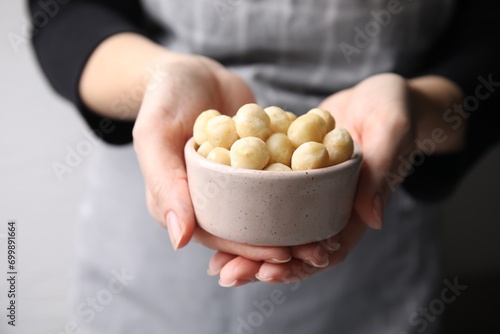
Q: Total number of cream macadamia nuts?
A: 15